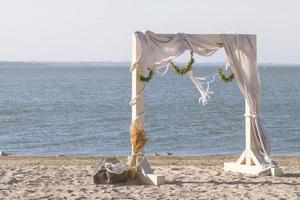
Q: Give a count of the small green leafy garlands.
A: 3